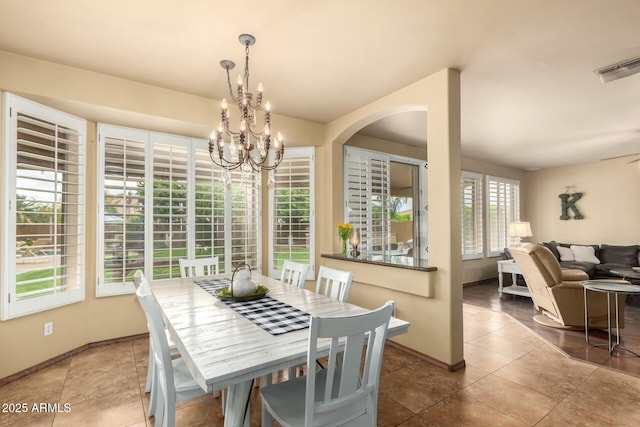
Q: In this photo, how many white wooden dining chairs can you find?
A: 6